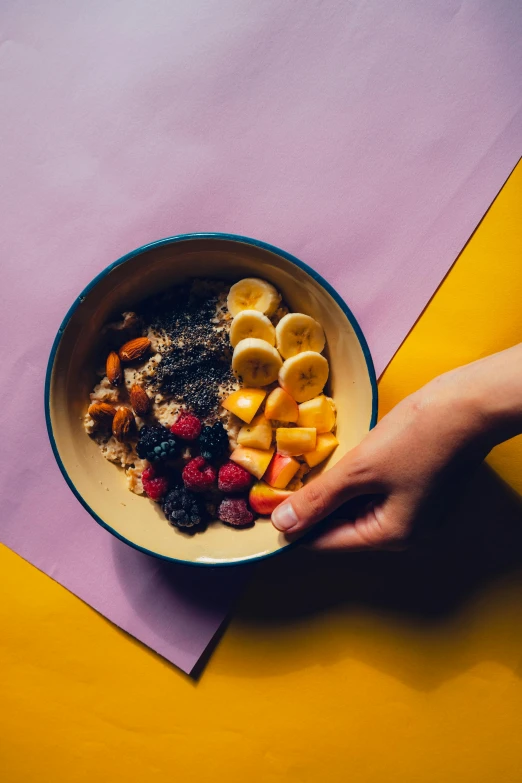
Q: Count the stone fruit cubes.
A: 9